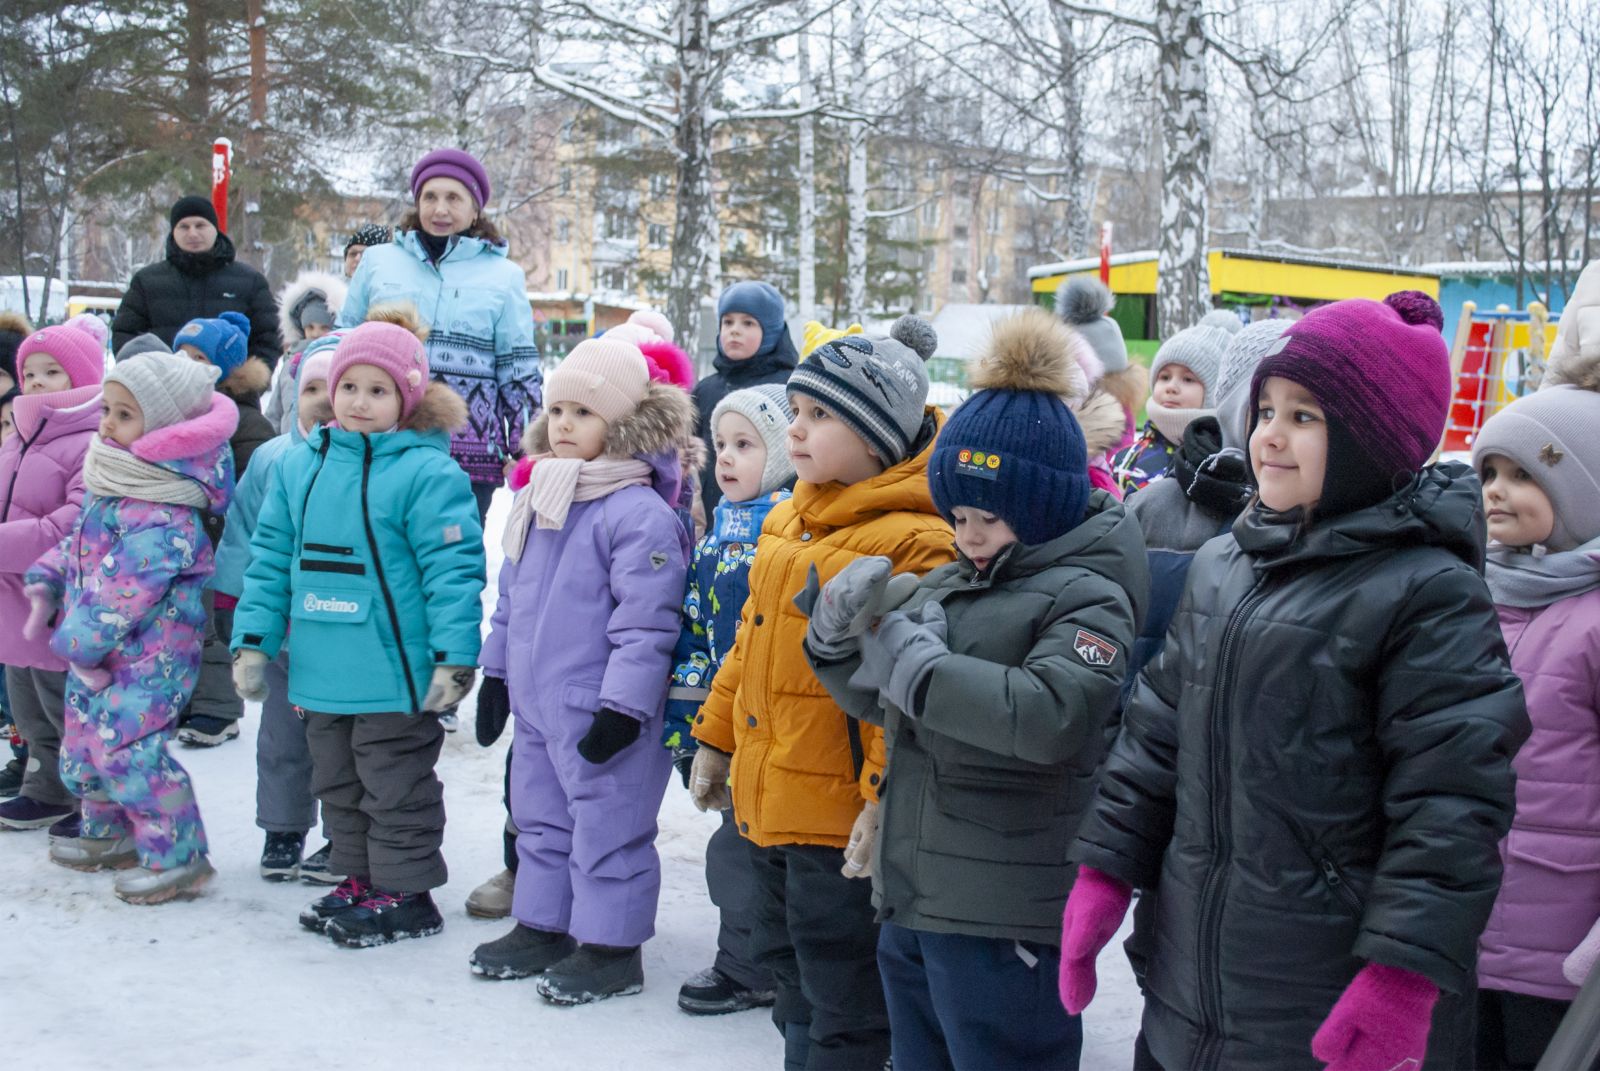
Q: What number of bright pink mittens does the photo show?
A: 2